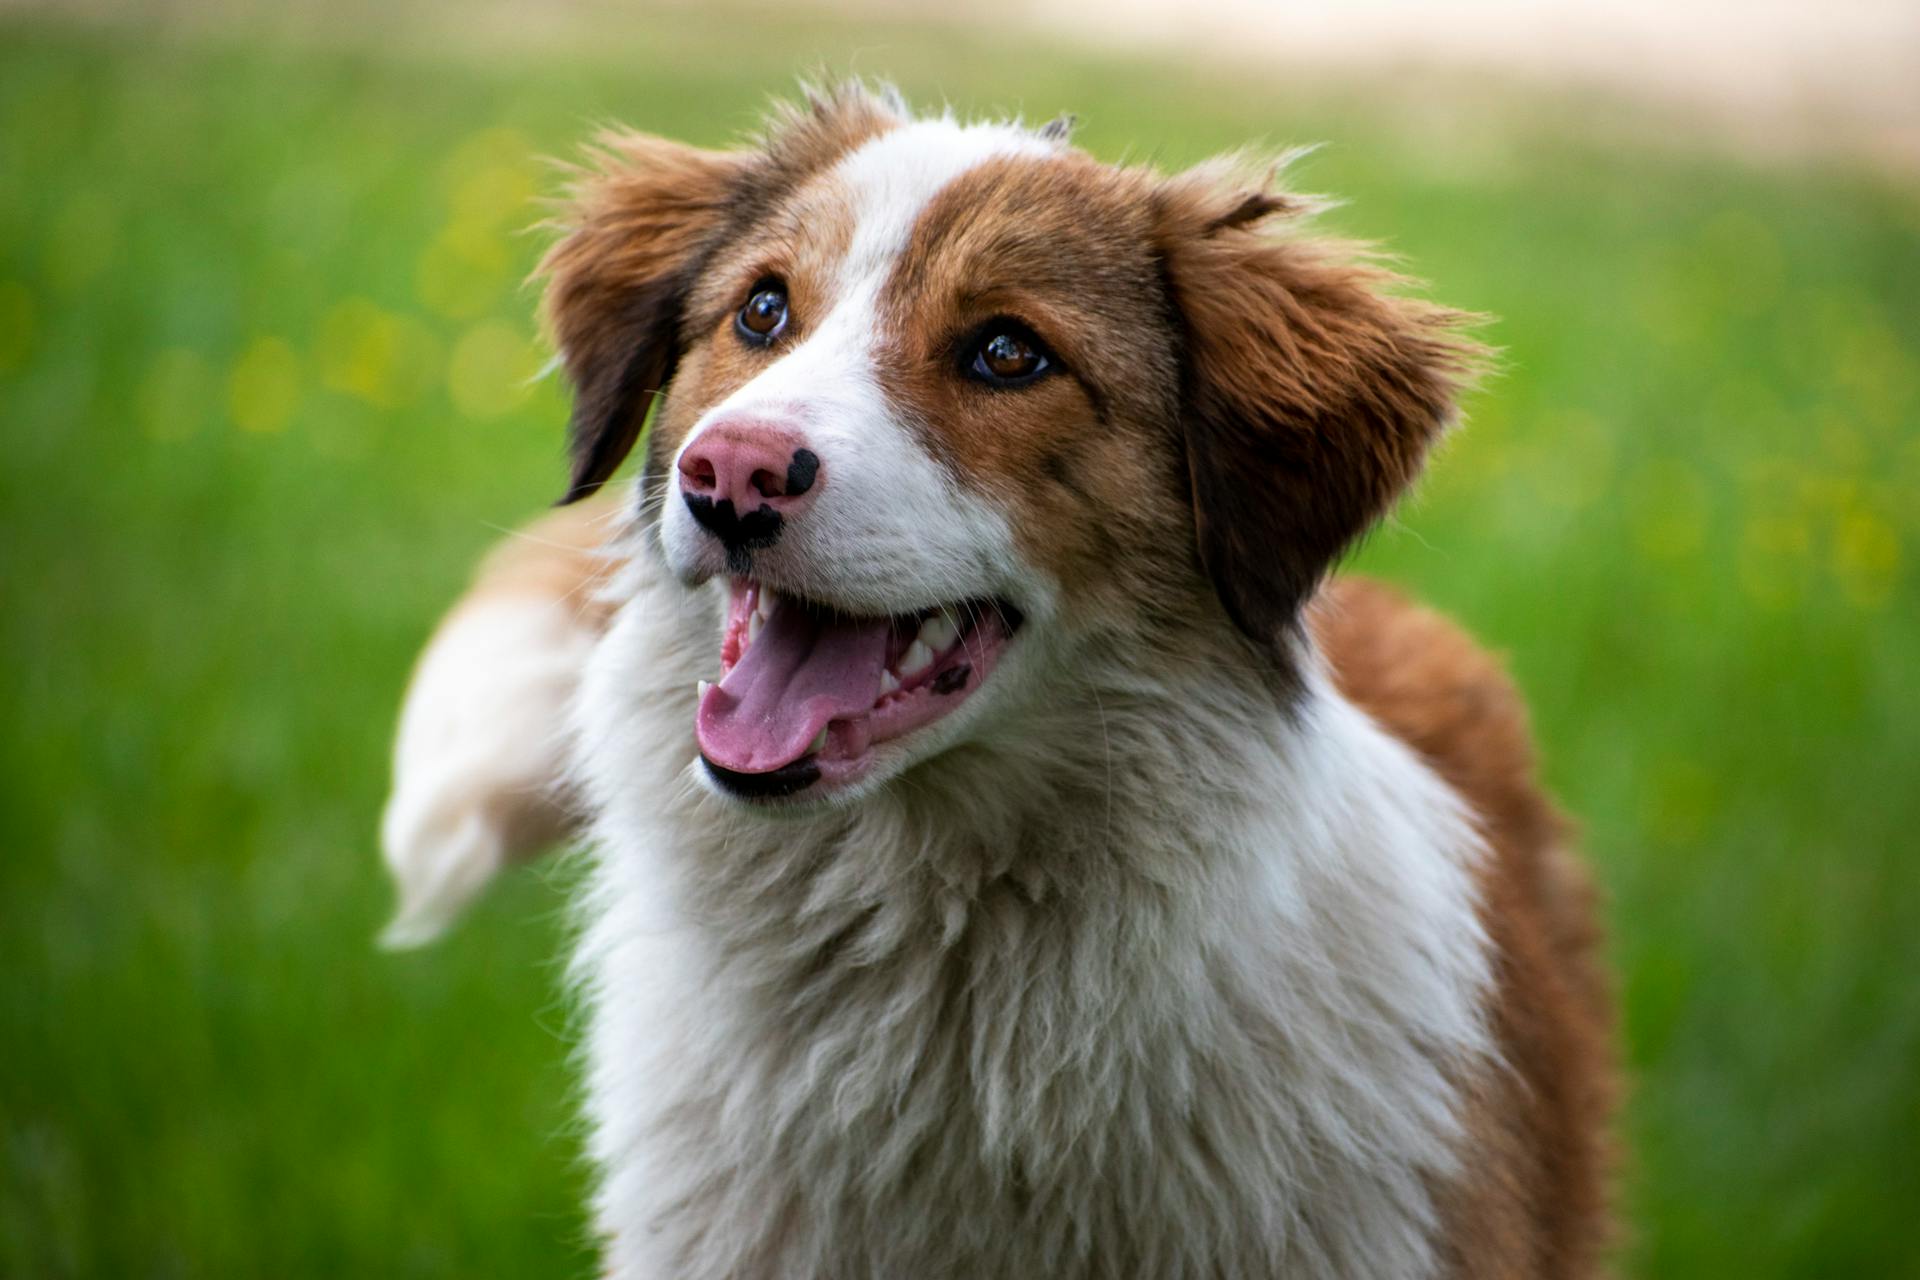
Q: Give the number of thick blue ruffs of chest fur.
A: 0